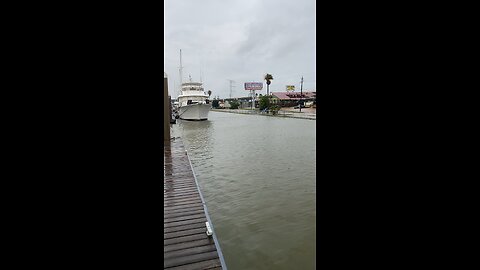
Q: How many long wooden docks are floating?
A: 1